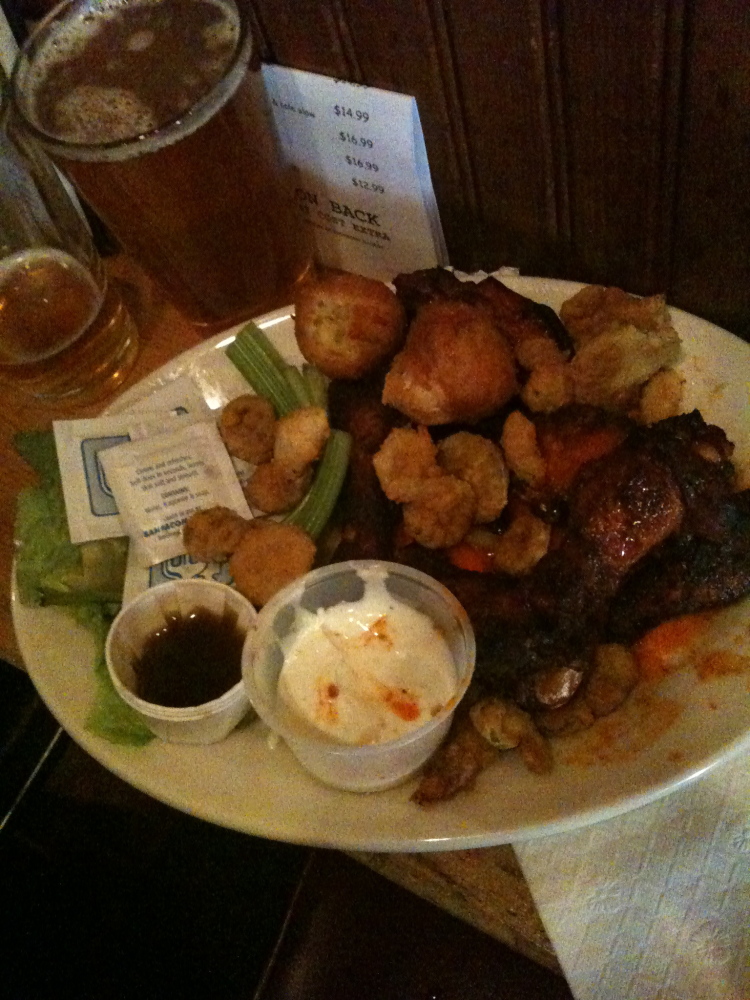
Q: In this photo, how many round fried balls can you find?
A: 2